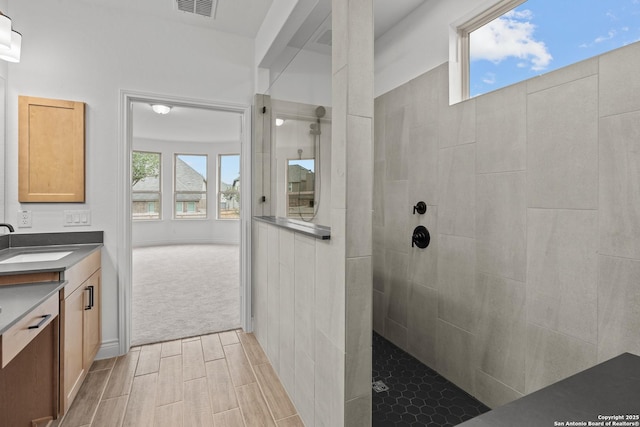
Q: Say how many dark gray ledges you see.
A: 2